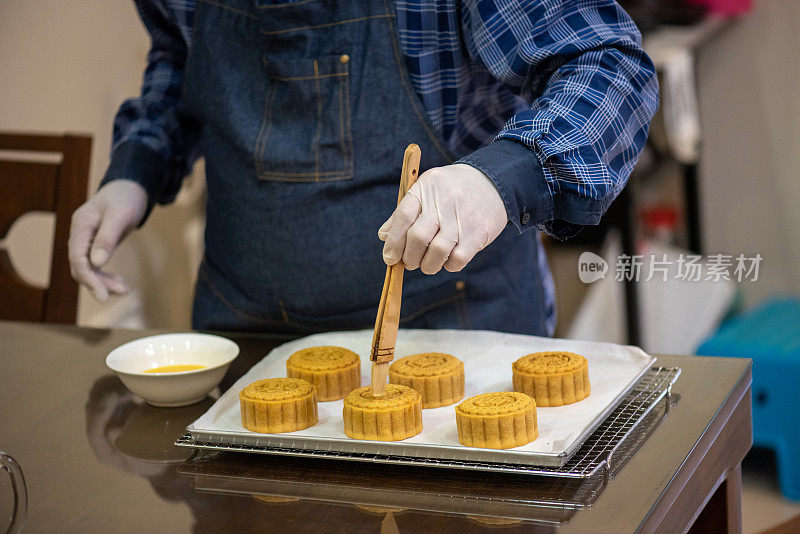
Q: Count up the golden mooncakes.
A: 6